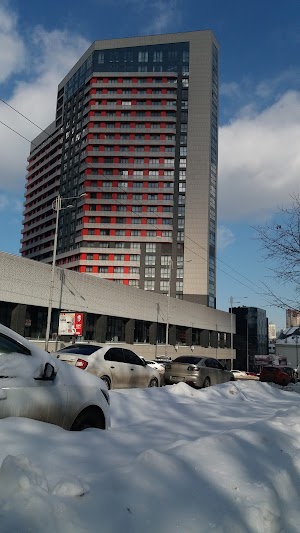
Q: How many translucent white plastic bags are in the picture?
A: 0